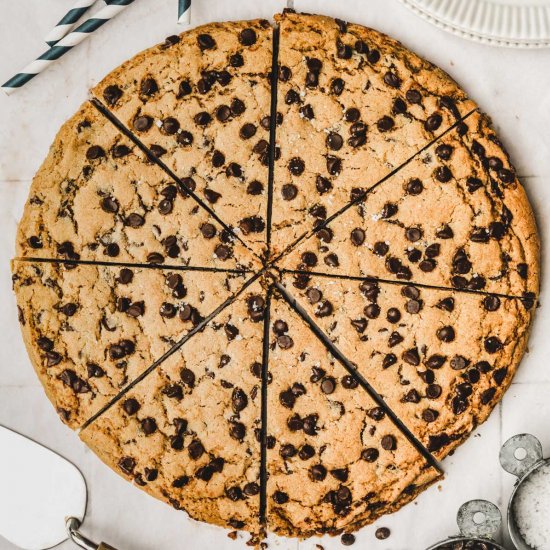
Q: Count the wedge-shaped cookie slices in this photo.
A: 8